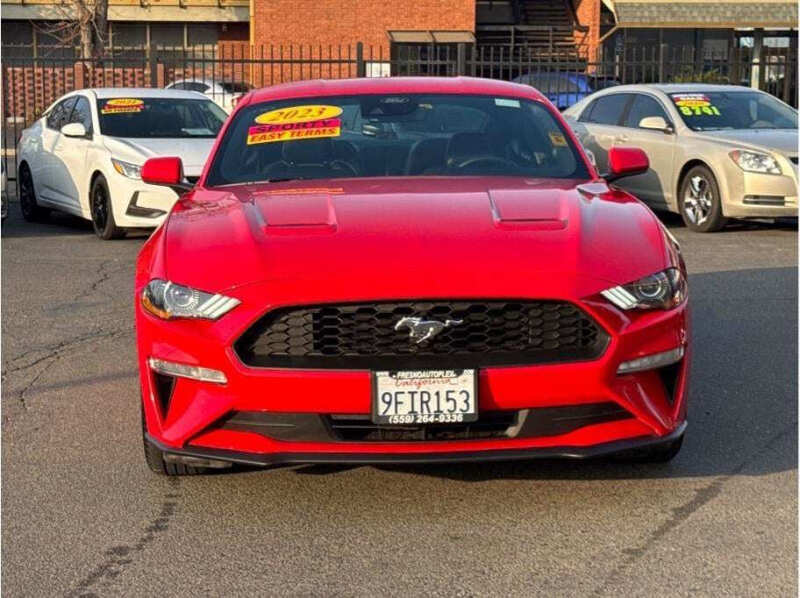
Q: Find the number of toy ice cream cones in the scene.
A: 0